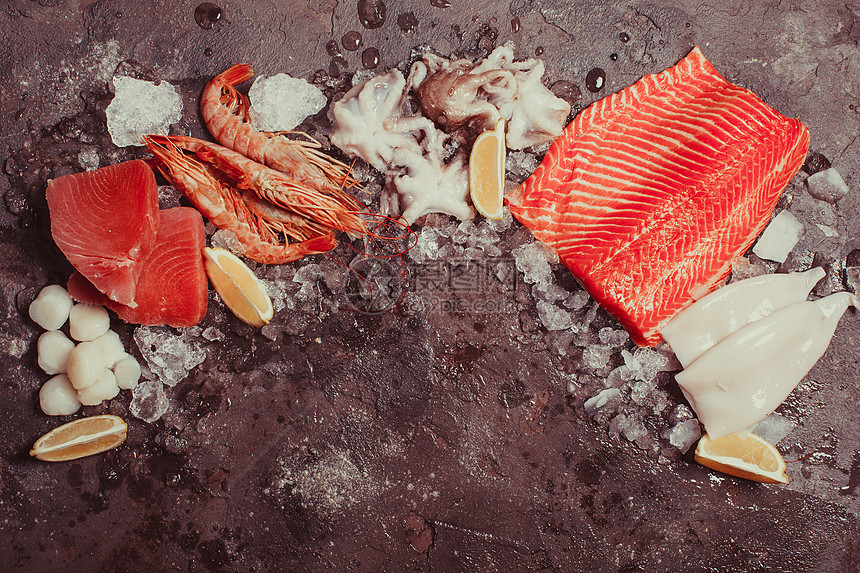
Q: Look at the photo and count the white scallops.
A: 8